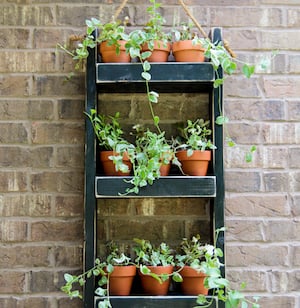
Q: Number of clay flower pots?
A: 9